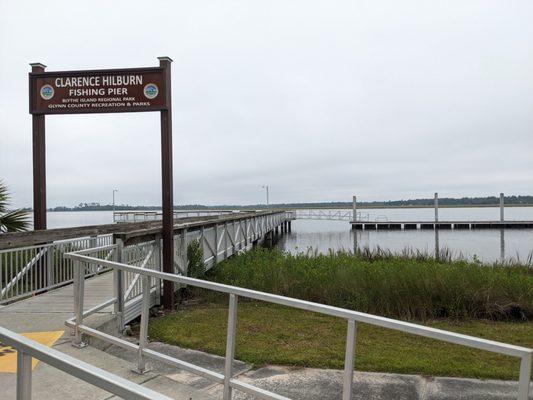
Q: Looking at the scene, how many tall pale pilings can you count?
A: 3